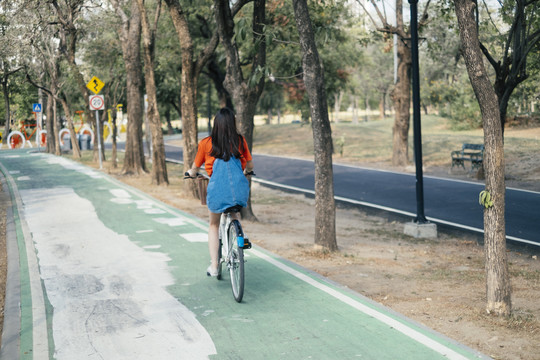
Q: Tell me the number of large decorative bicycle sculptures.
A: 3